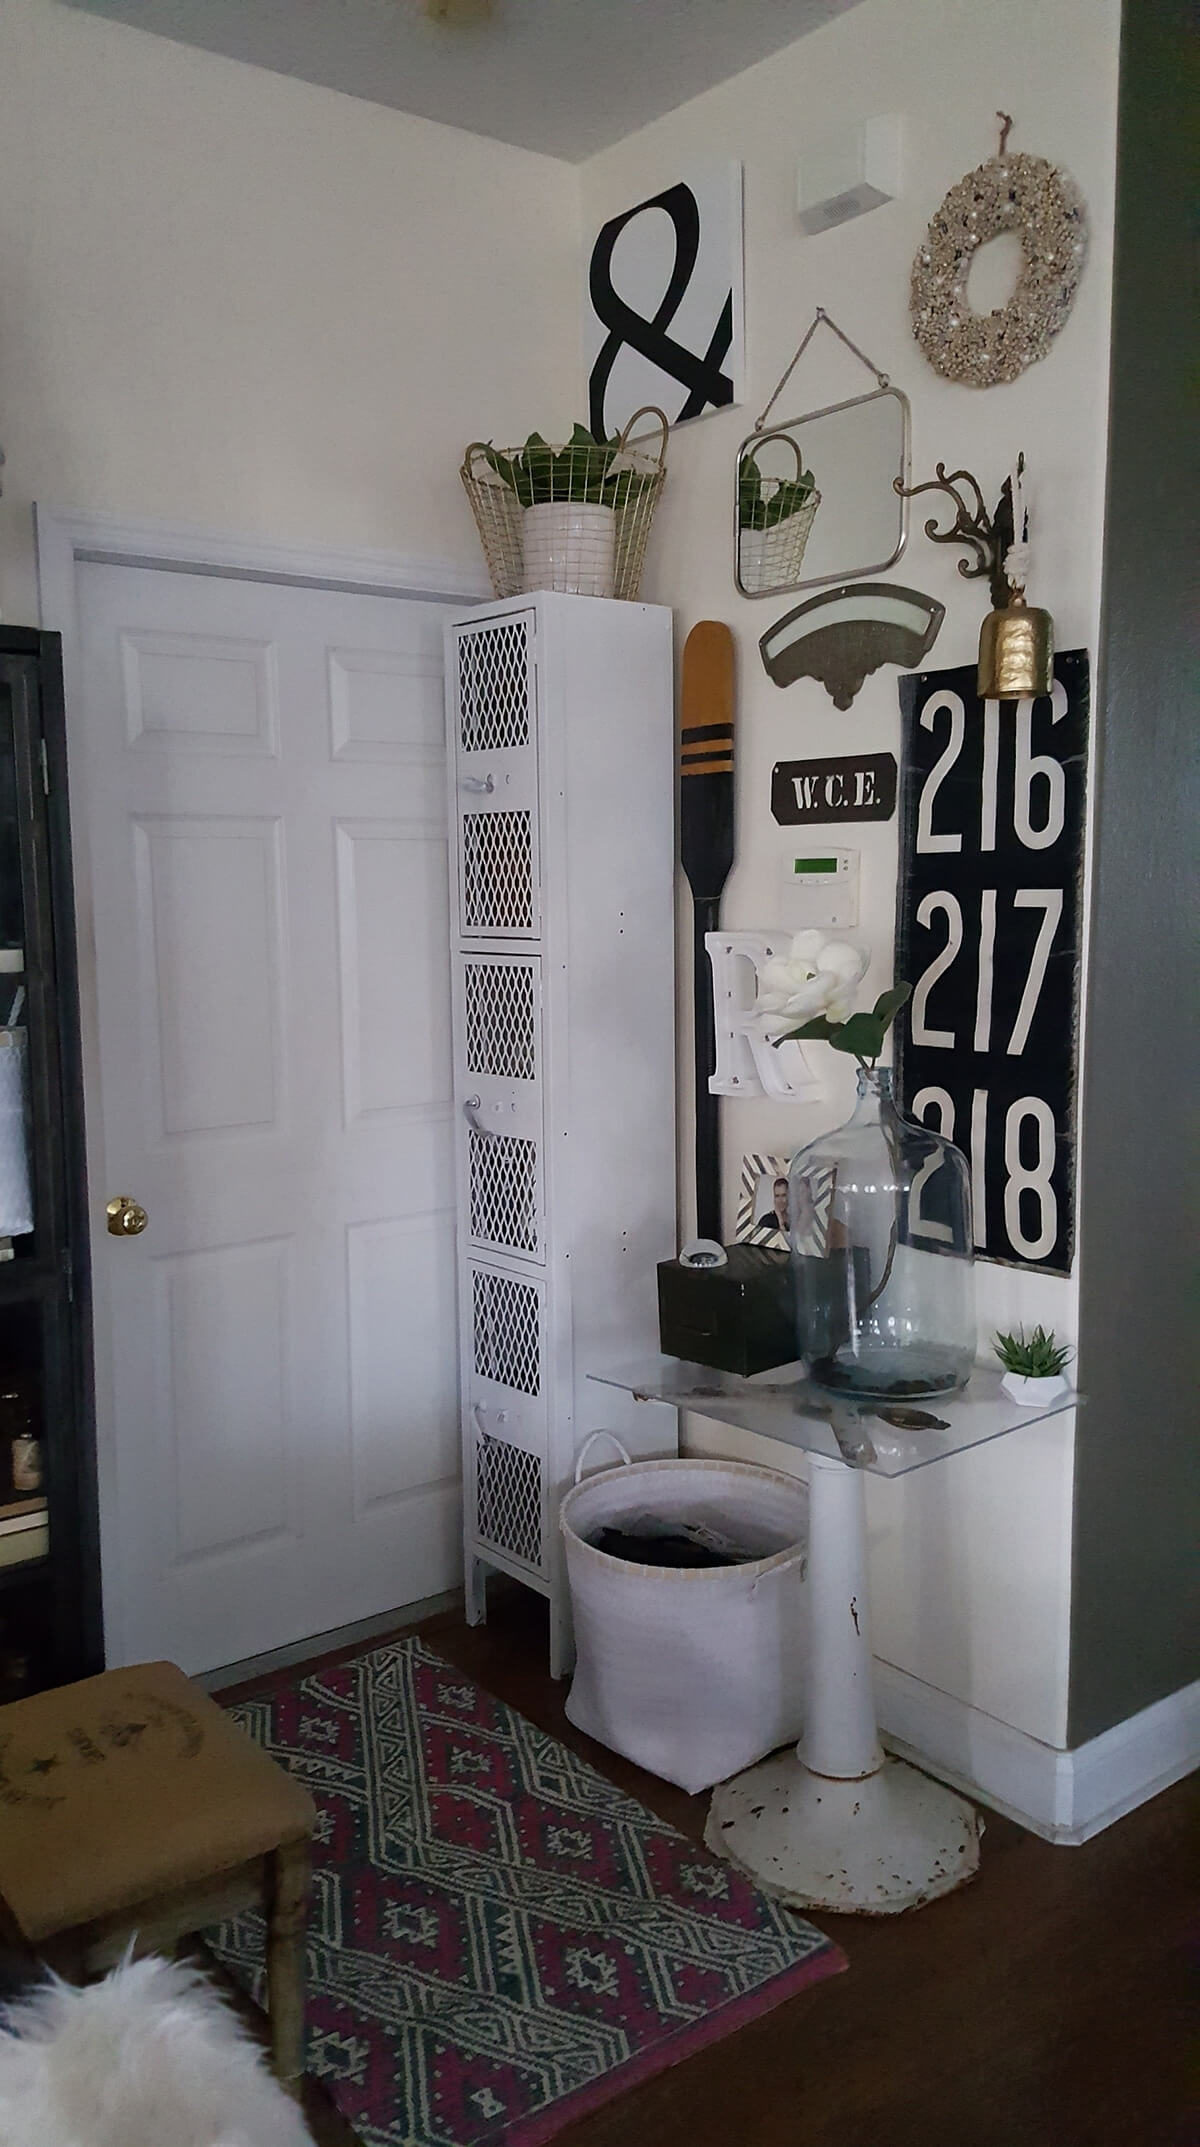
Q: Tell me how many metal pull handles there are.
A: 3